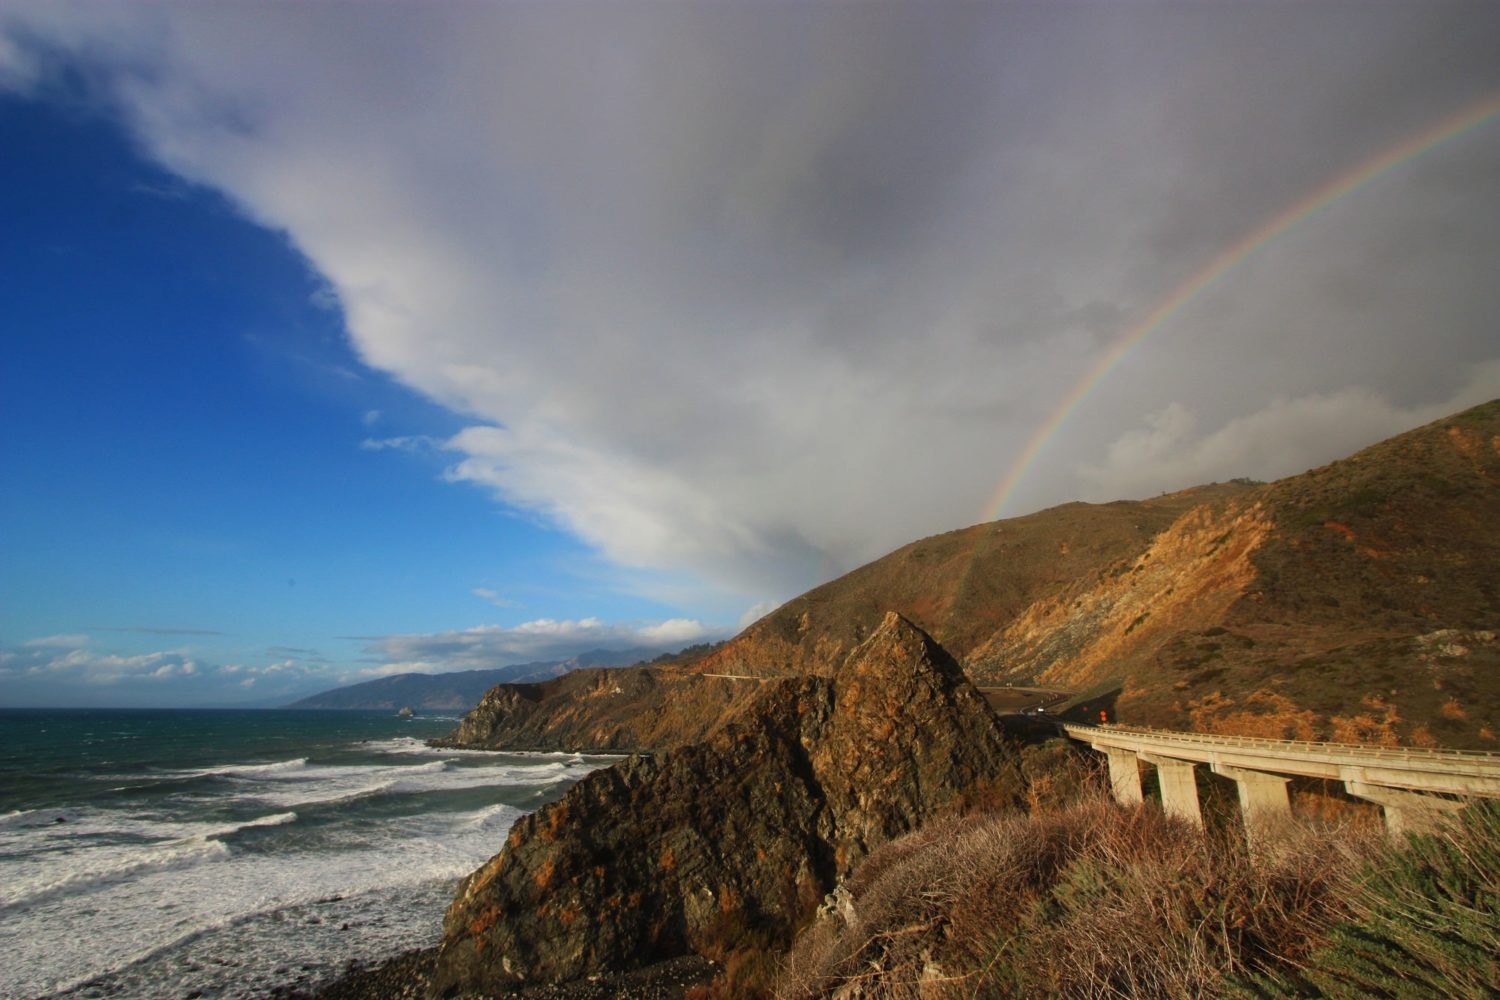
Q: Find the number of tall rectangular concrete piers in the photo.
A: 4